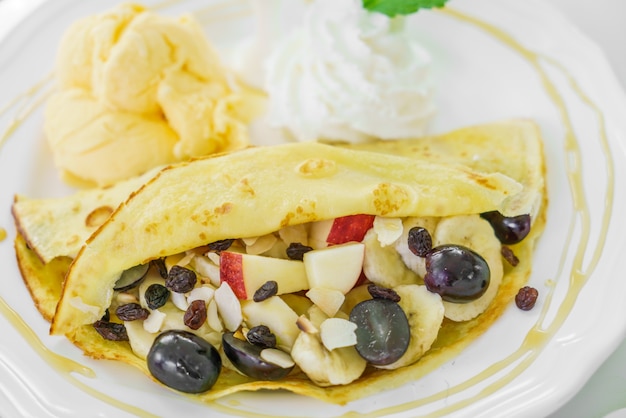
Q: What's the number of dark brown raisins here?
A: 14